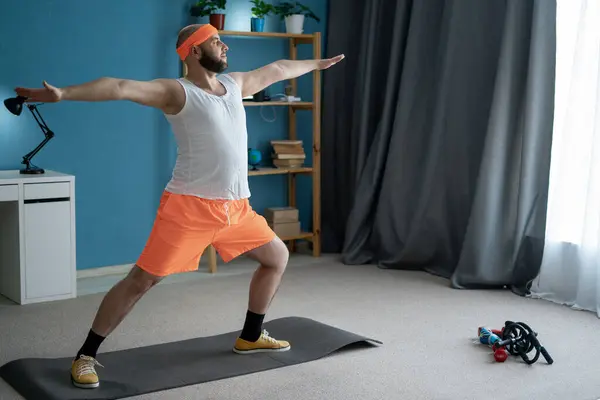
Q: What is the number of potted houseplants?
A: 3